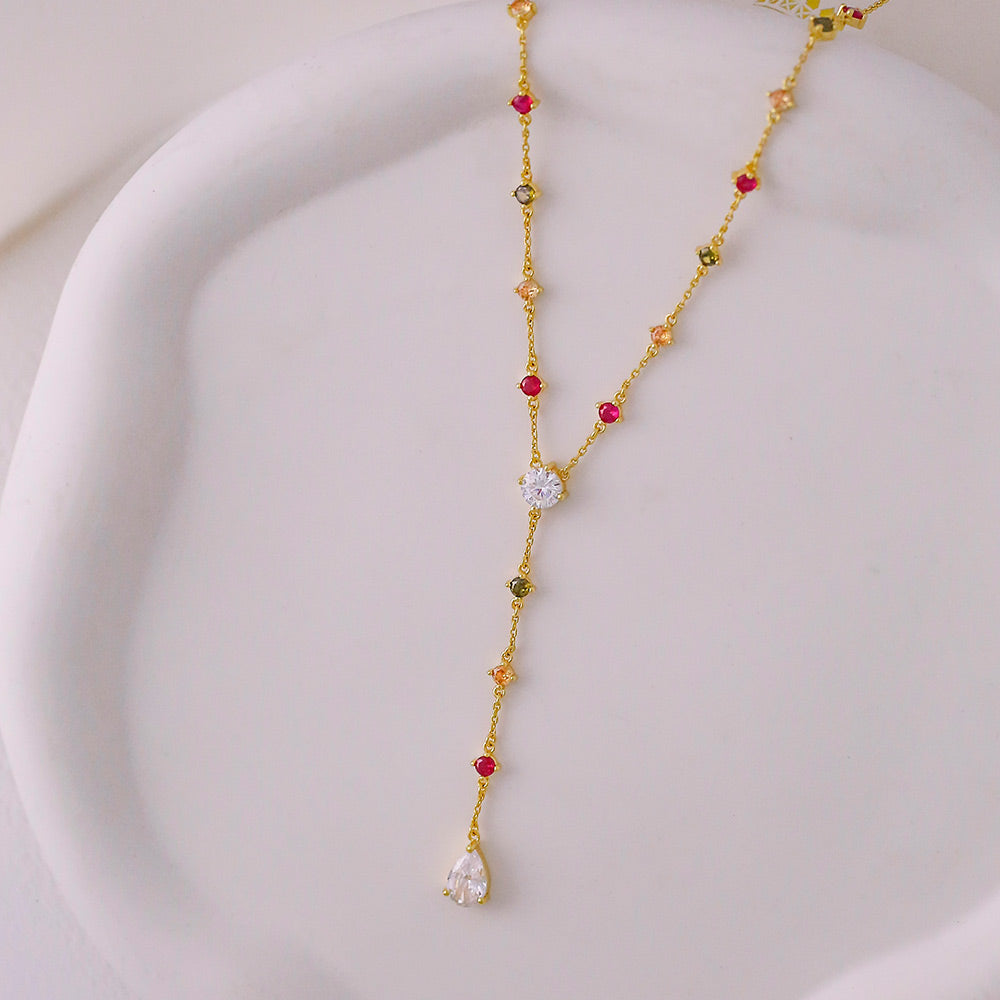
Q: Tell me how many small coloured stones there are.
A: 15